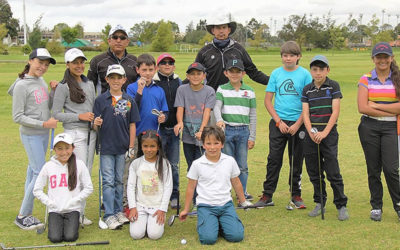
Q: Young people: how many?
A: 13